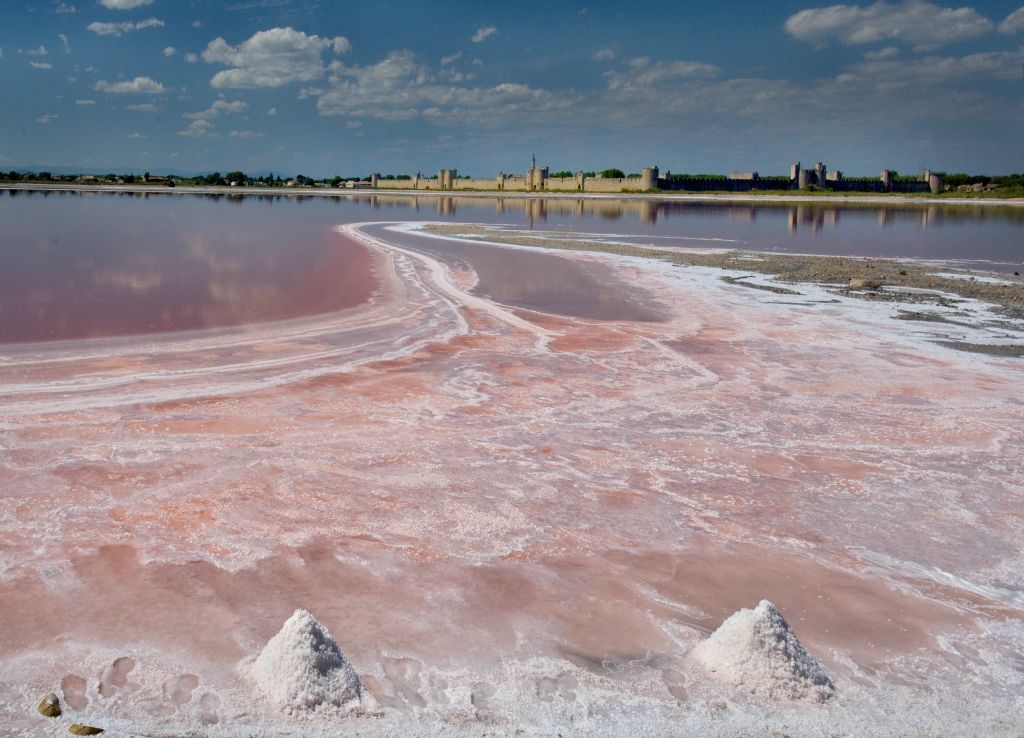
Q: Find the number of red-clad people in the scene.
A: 0